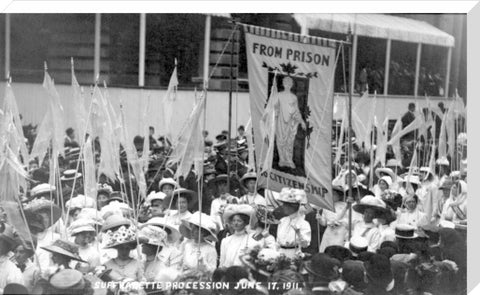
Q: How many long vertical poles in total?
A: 2